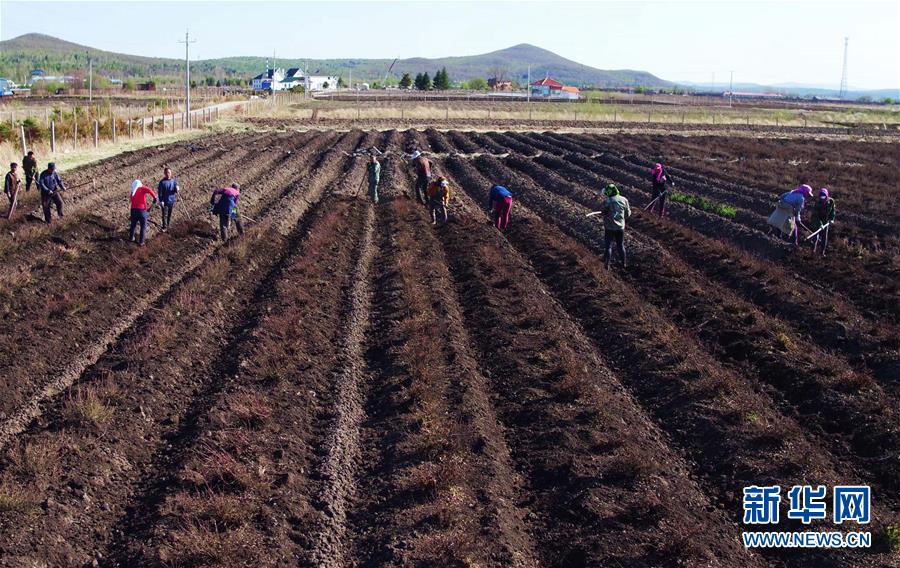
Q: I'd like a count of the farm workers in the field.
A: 14